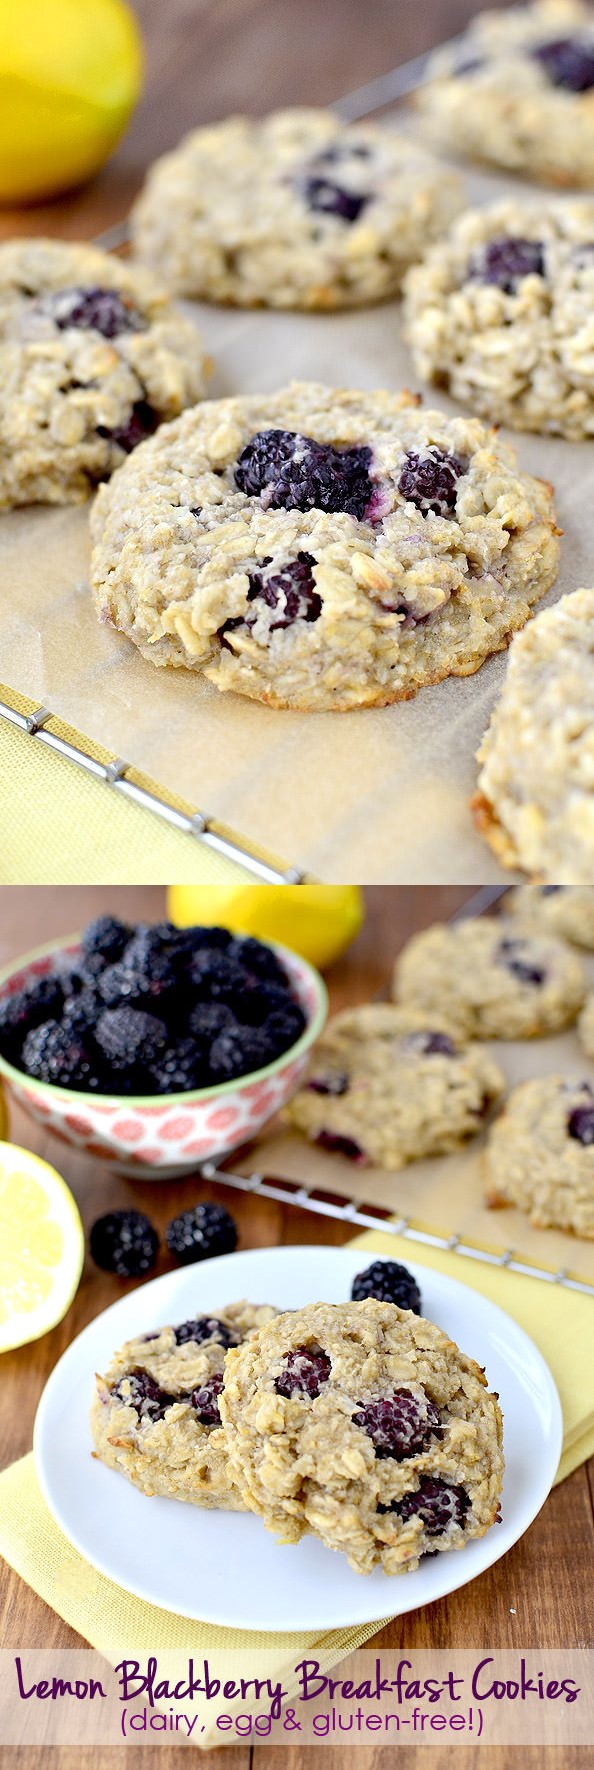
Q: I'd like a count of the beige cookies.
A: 13